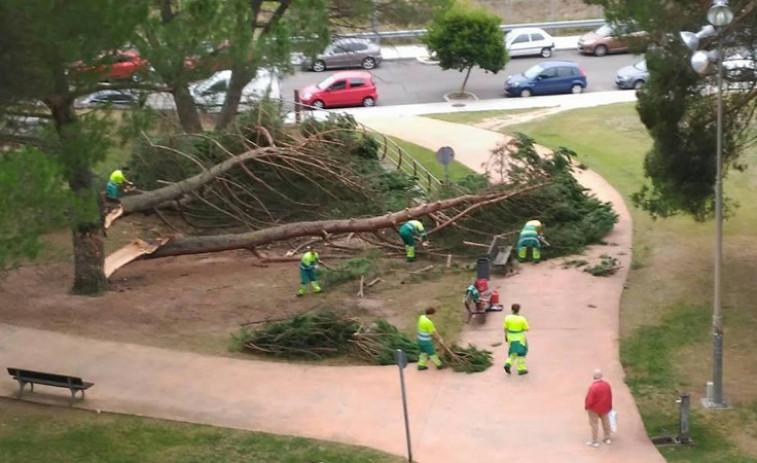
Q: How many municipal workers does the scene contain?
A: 6